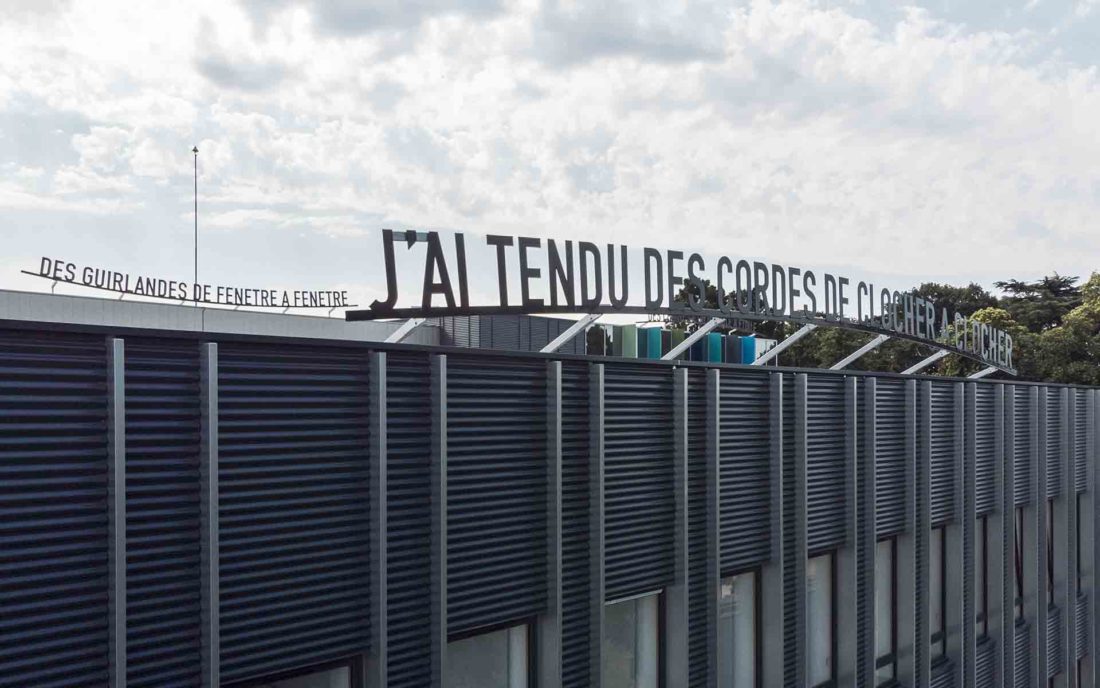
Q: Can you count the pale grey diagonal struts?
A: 7